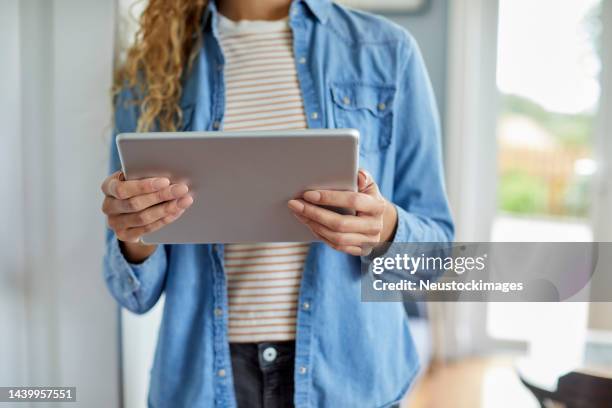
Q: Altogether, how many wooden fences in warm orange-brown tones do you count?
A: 1